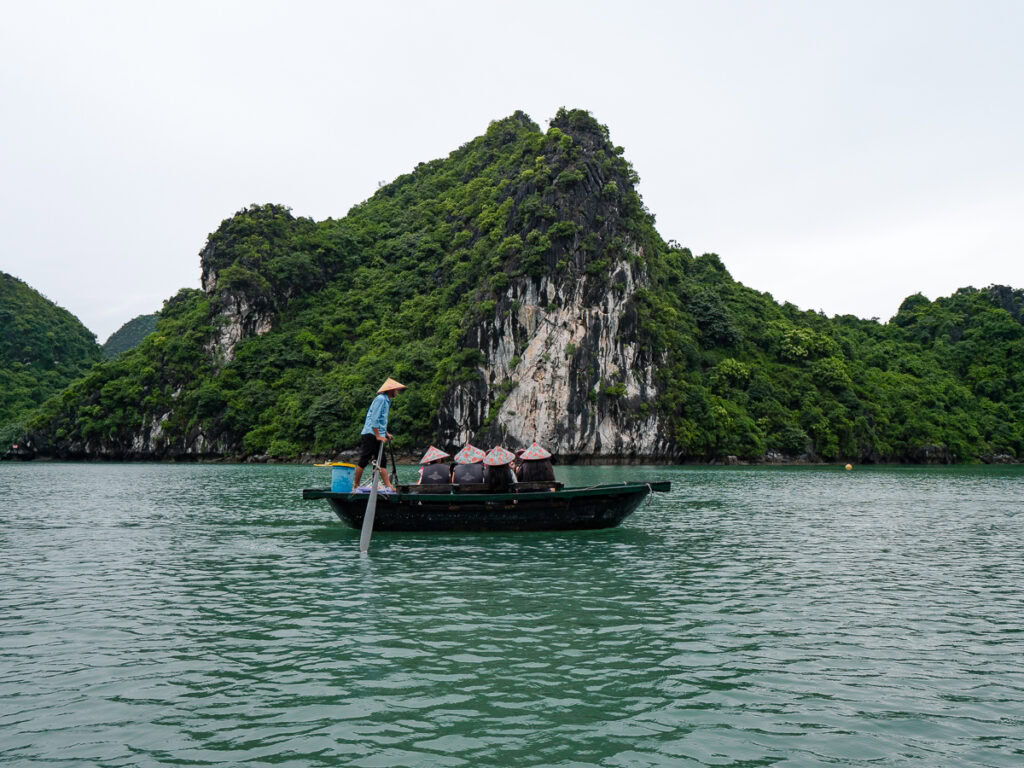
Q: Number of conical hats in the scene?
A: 5